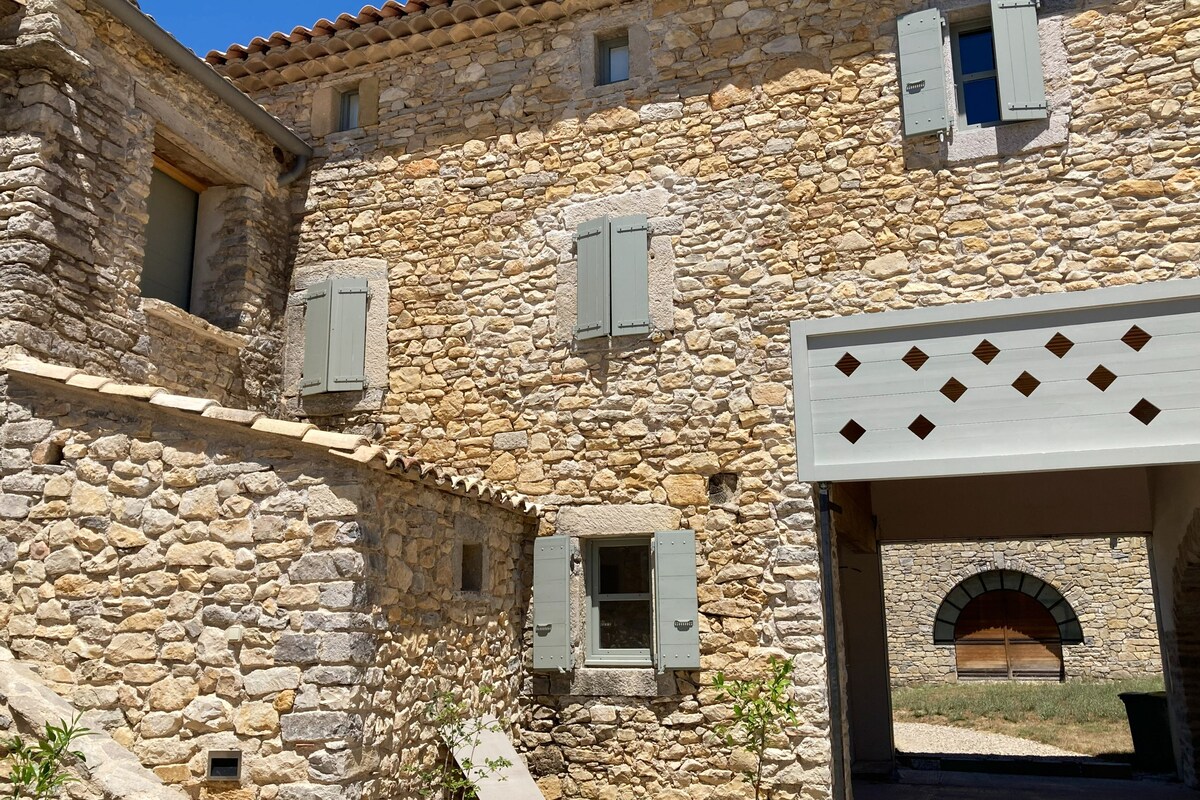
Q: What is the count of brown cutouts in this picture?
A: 11